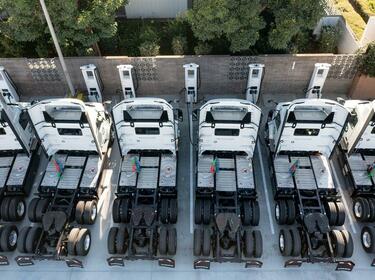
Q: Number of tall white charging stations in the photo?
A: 6